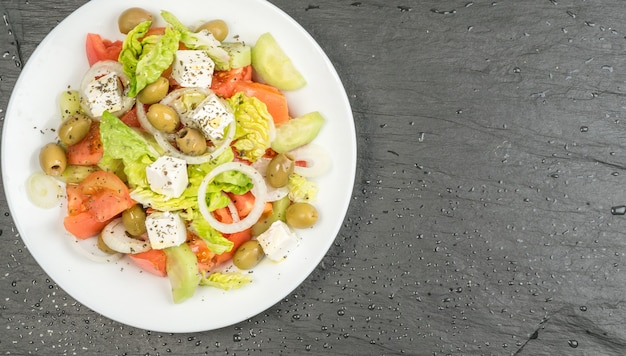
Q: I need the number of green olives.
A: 12